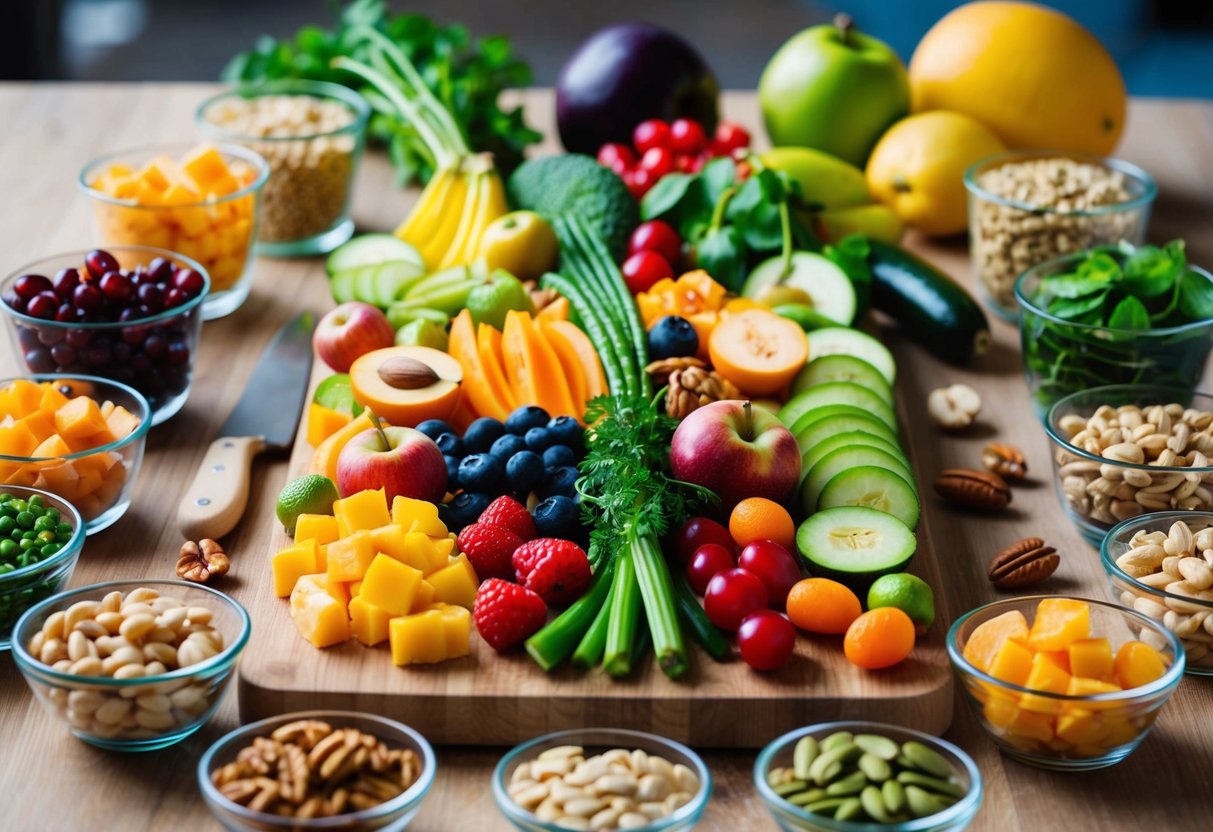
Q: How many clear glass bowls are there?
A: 14